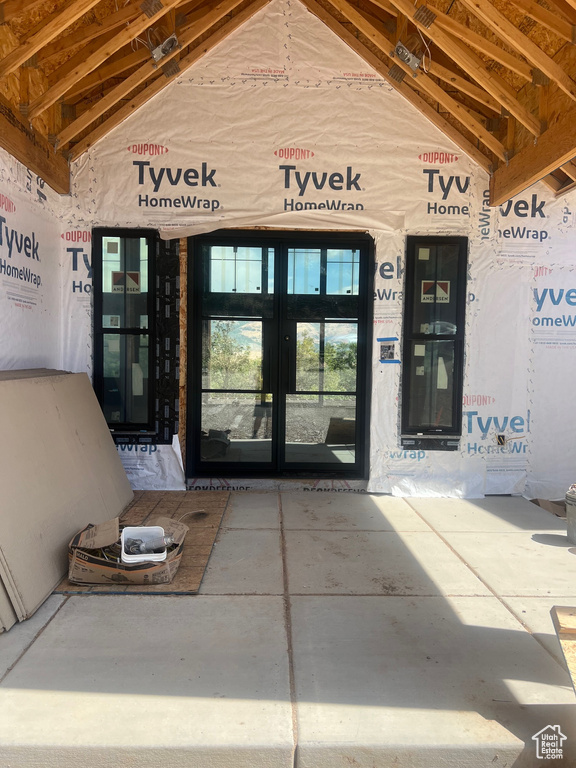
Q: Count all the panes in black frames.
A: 10